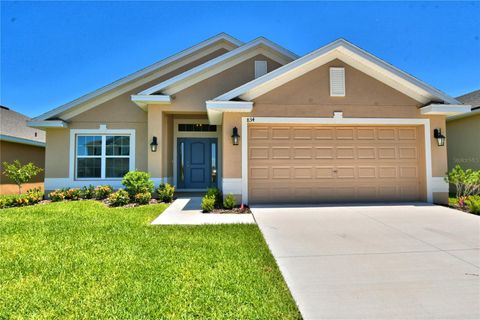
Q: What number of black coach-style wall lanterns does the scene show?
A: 3